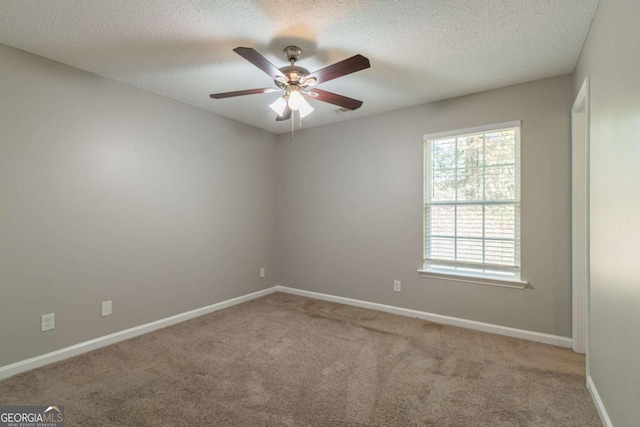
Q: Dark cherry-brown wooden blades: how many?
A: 5